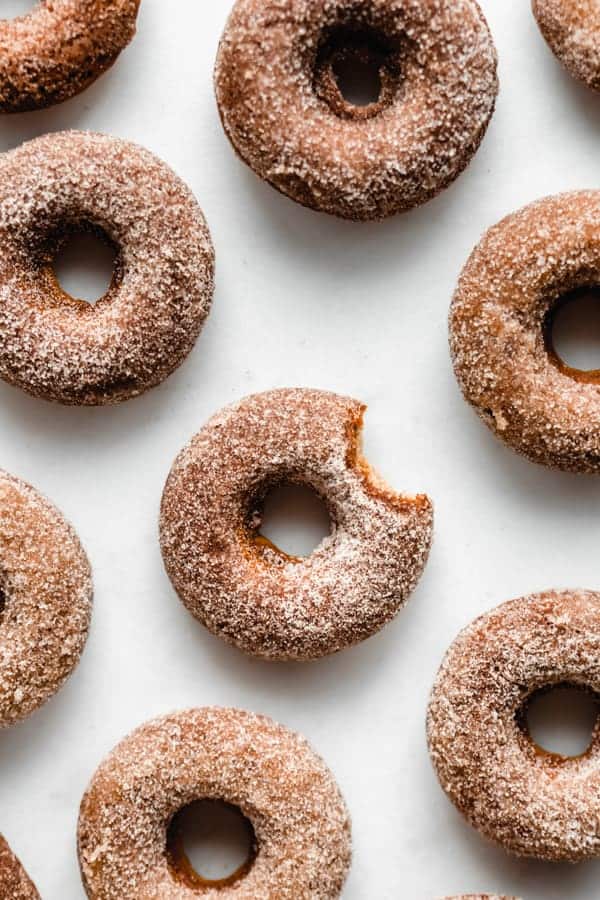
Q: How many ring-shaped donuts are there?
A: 11